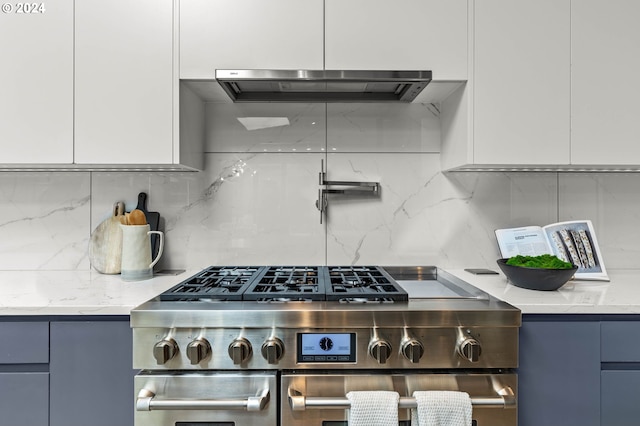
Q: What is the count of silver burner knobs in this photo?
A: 7